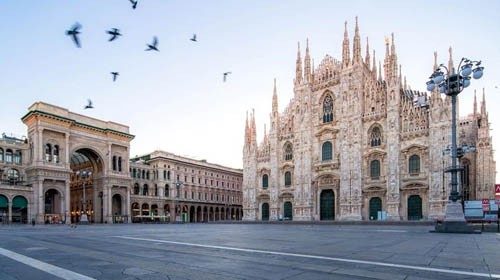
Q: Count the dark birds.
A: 8